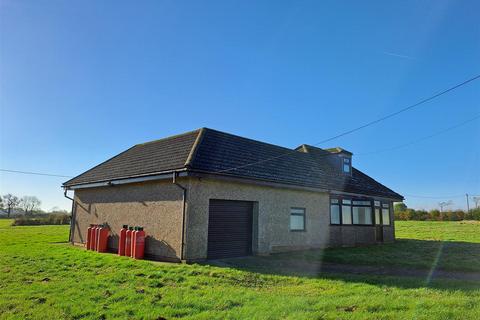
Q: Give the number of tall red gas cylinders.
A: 8